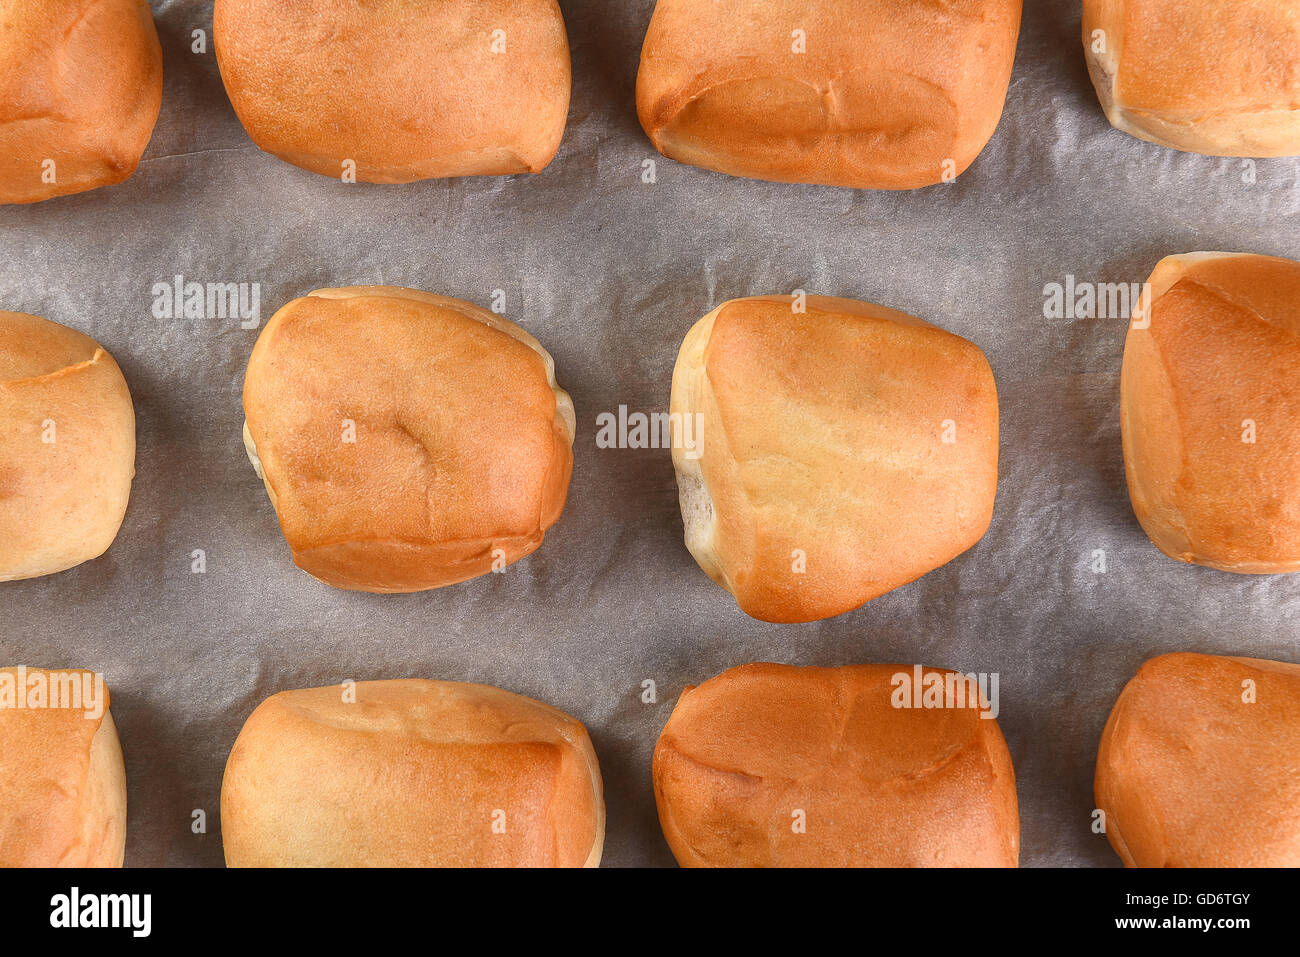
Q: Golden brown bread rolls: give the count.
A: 12